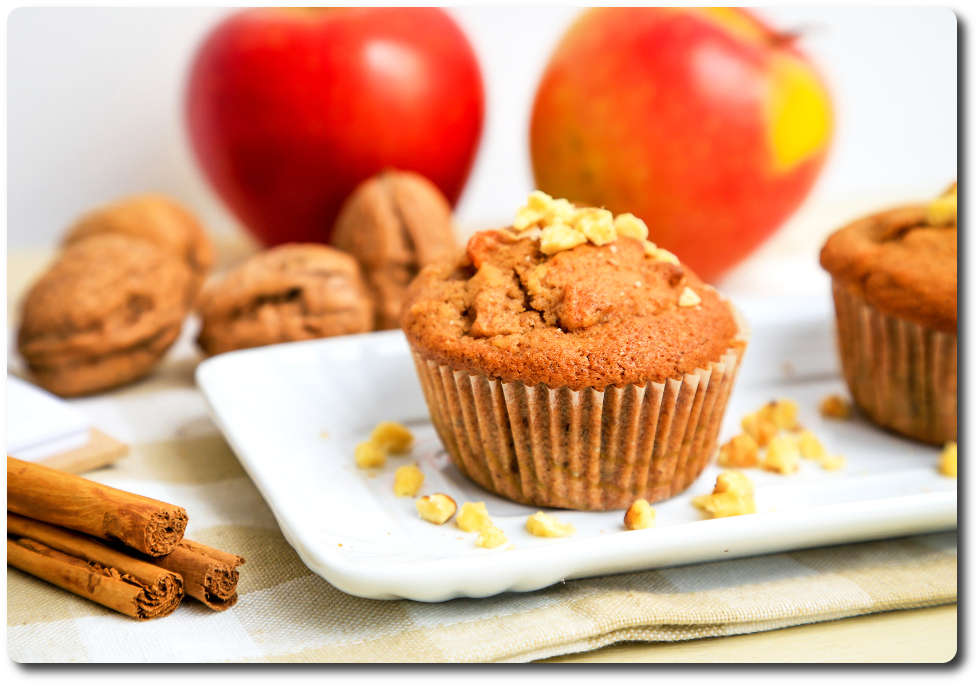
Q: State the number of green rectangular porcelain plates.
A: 0